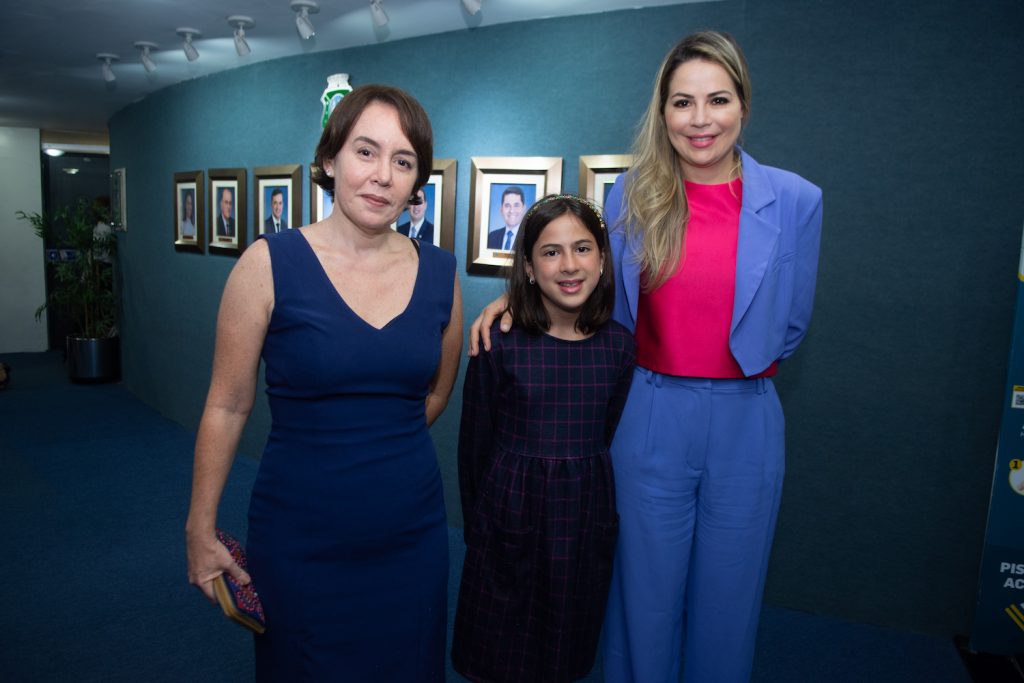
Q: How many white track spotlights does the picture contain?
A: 7